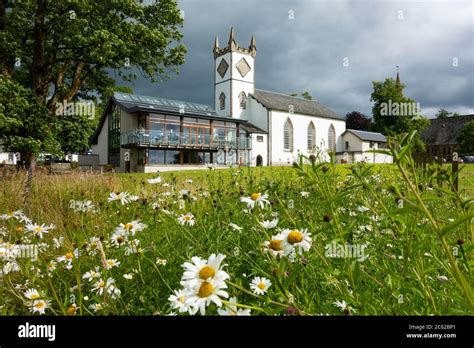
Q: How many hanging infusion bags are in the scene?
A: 0